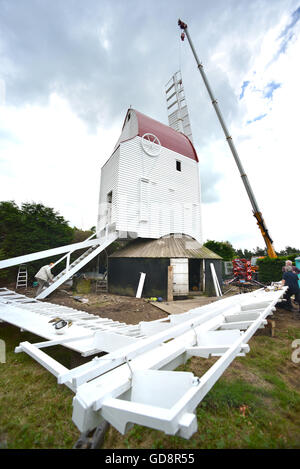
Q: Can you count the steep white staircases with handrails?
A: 1